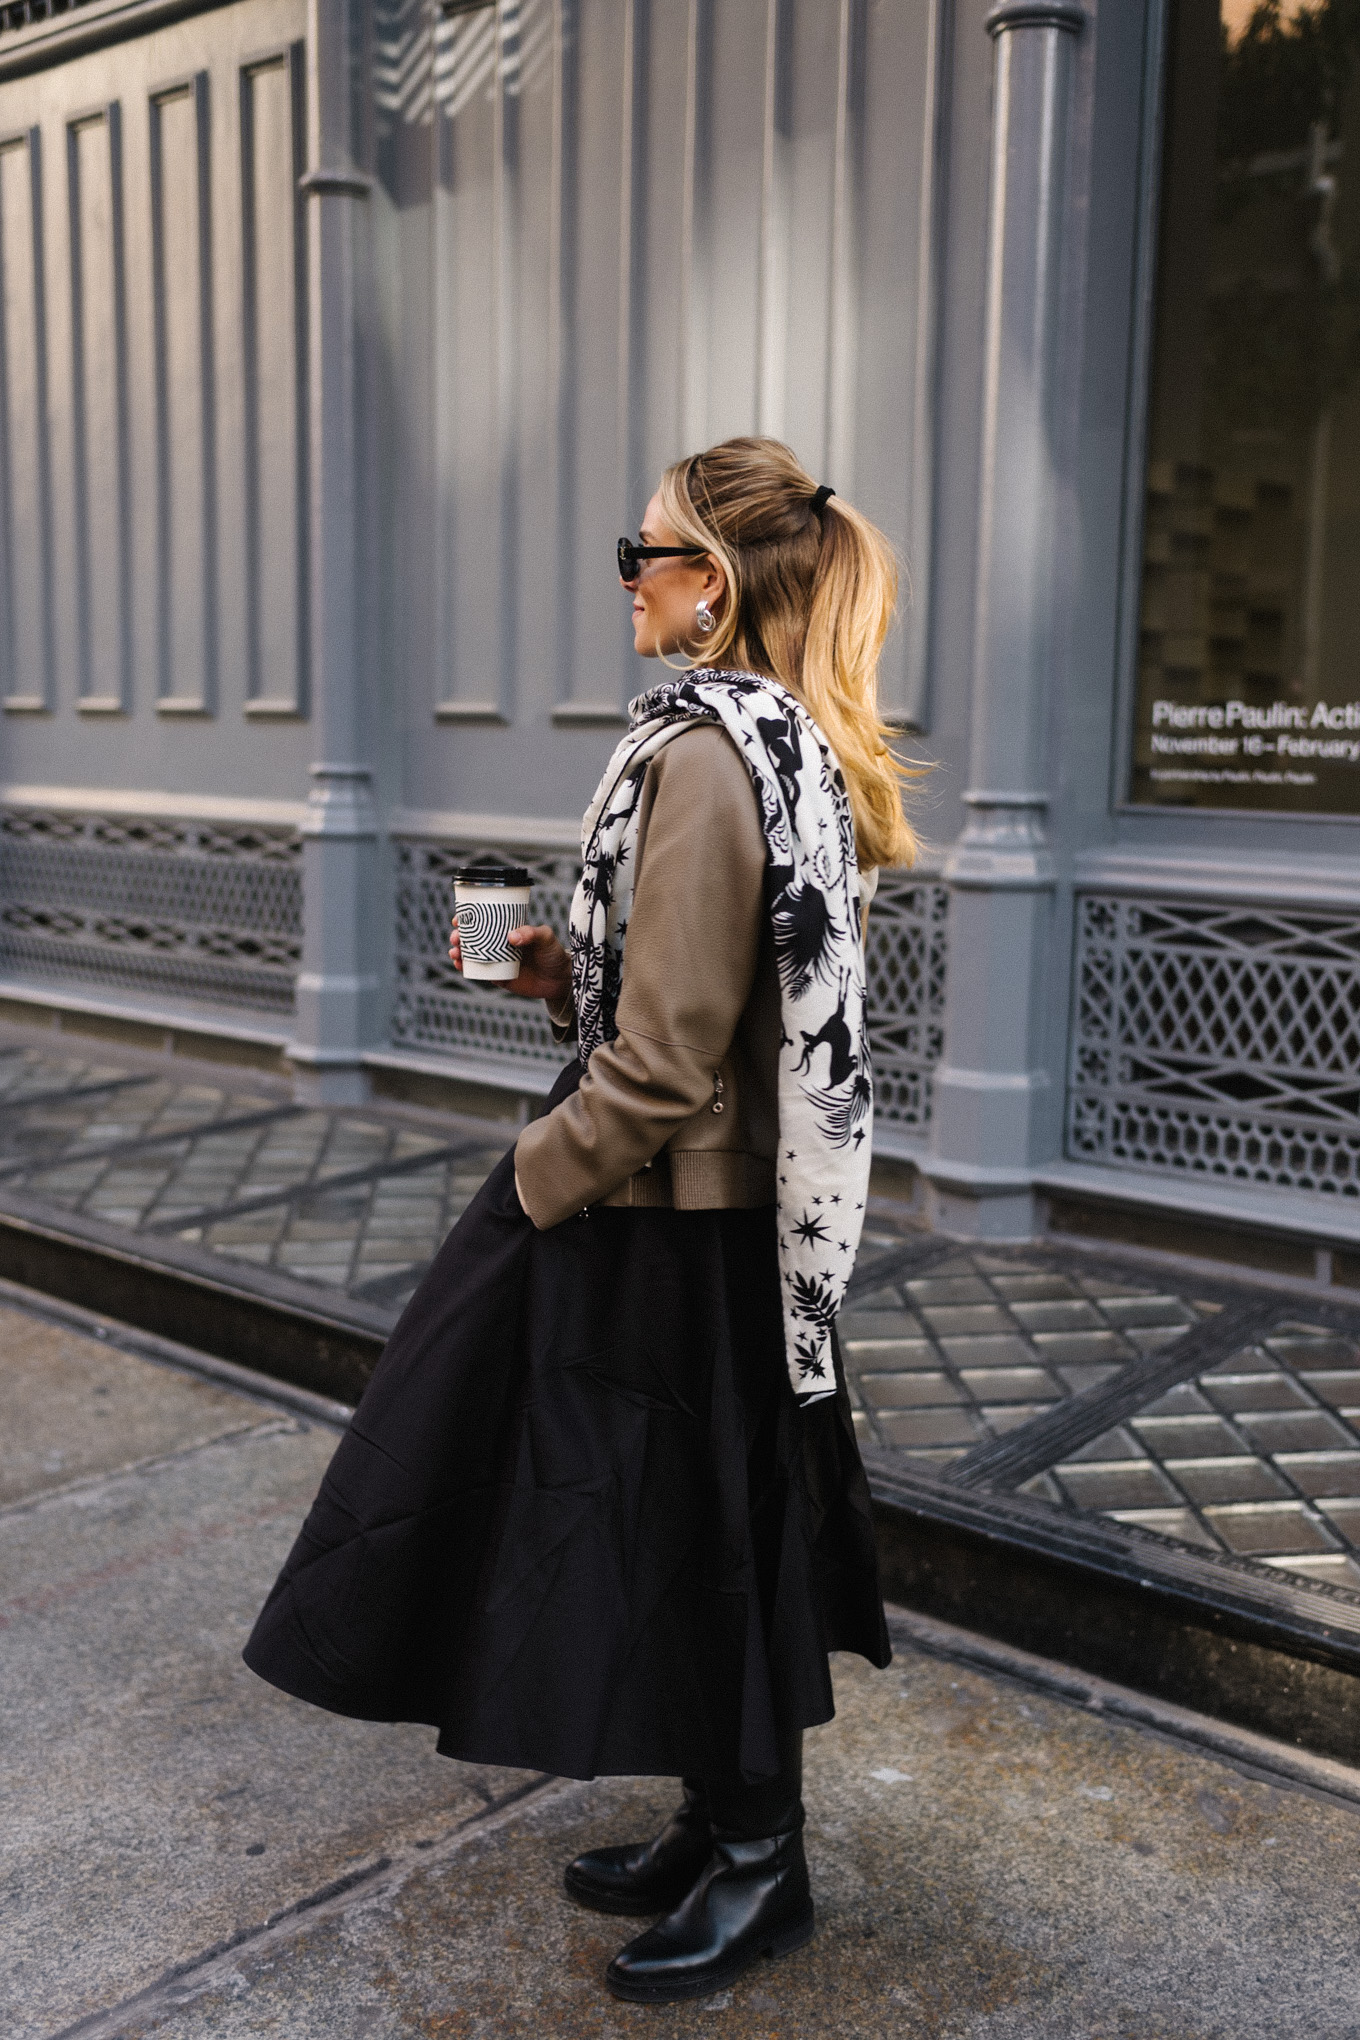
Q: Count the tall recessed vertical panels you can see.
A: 8